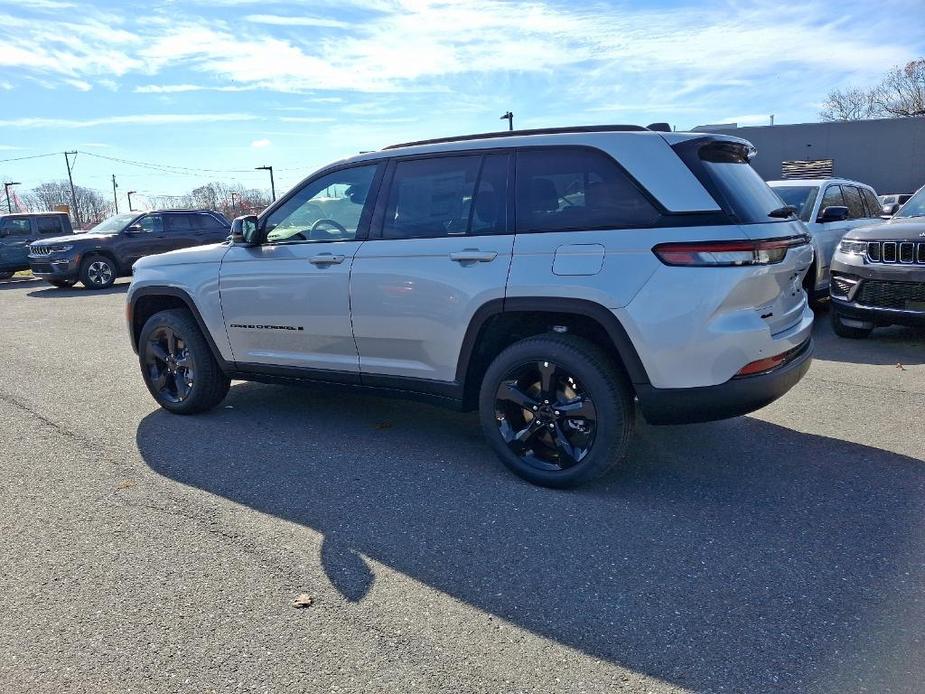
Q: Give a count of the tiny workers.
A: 0